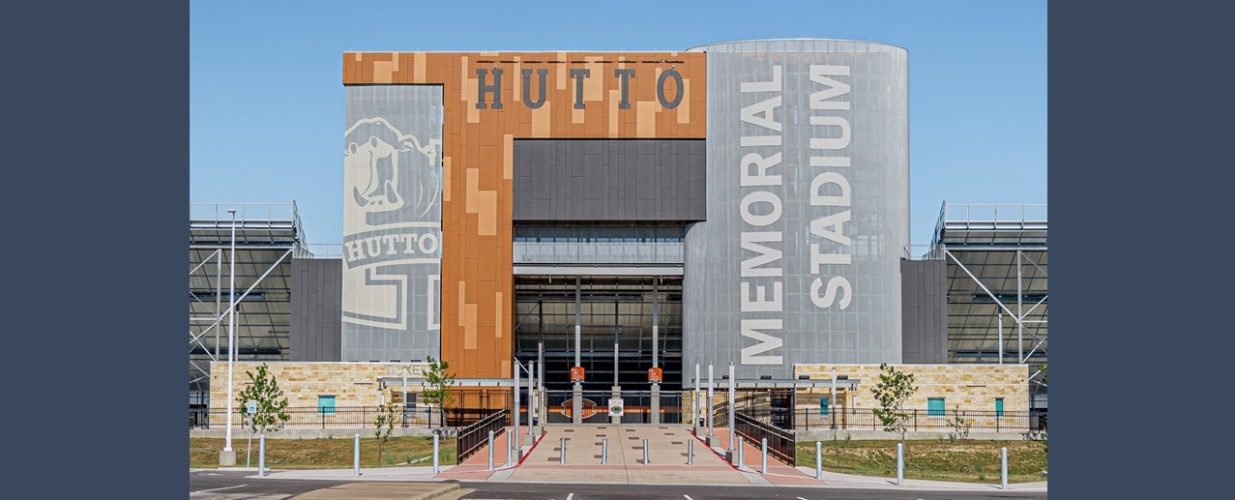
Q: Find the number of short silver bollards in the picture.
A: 14